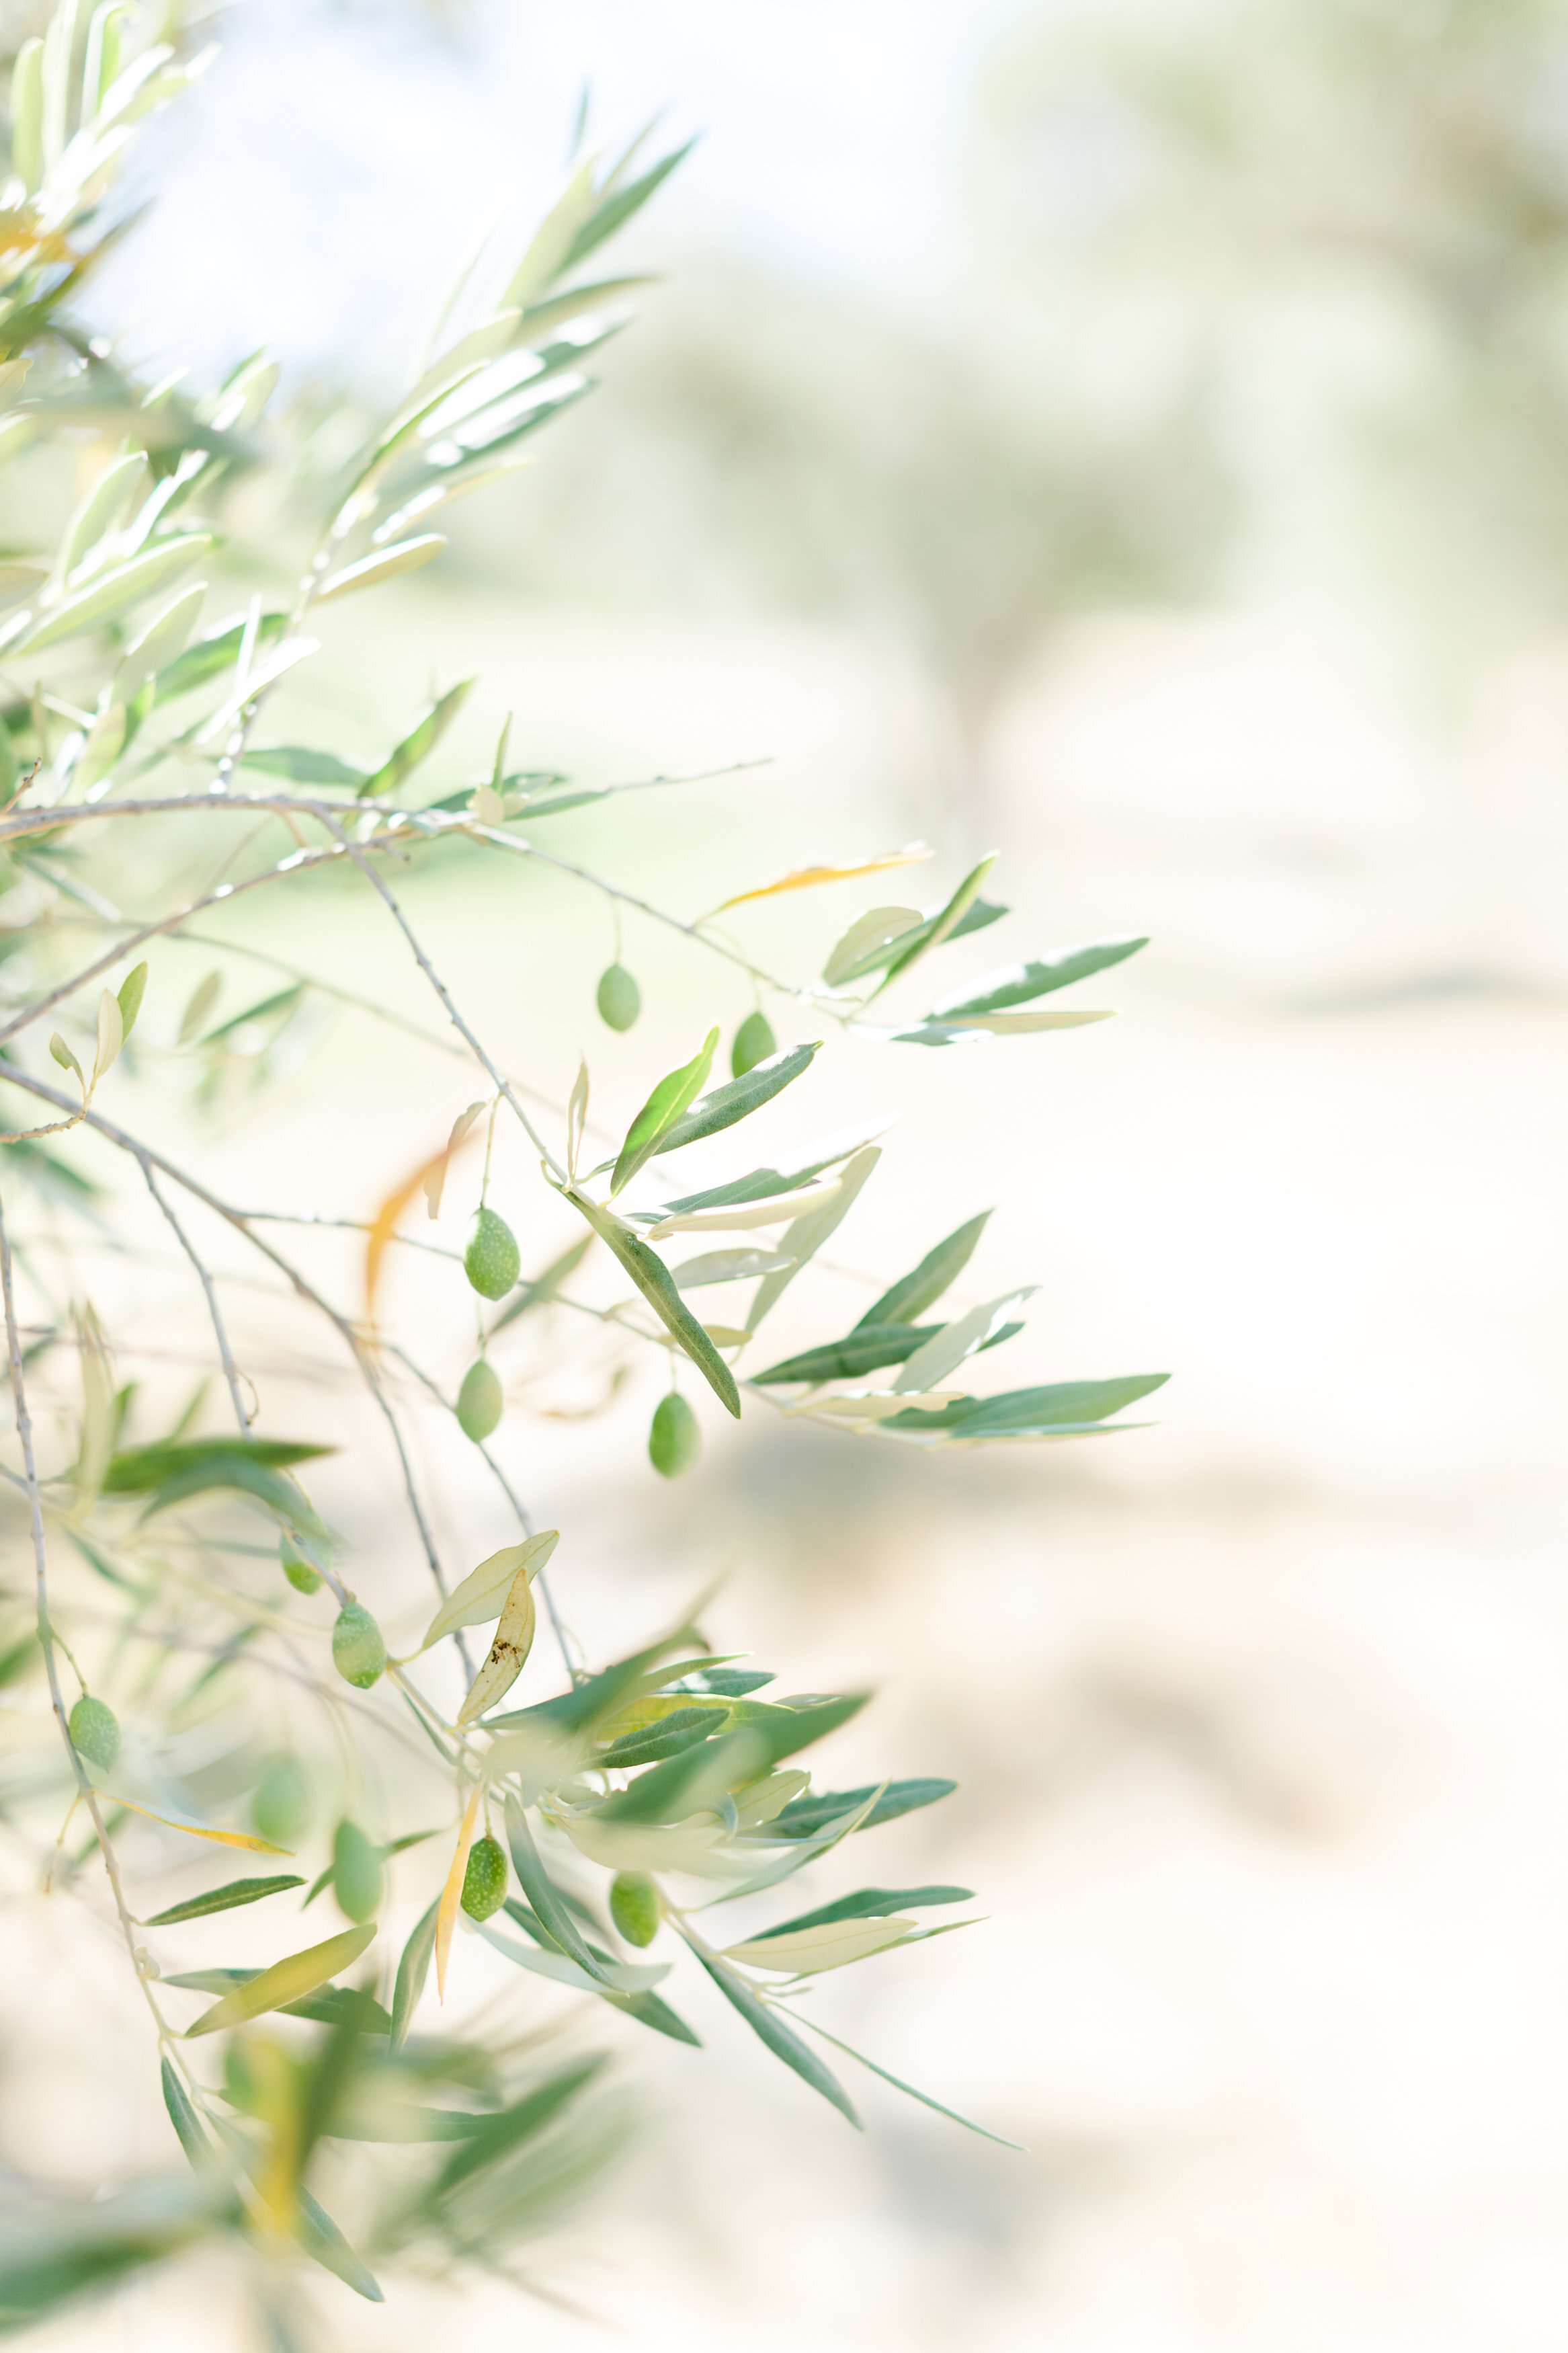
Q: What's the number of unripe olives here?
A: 12